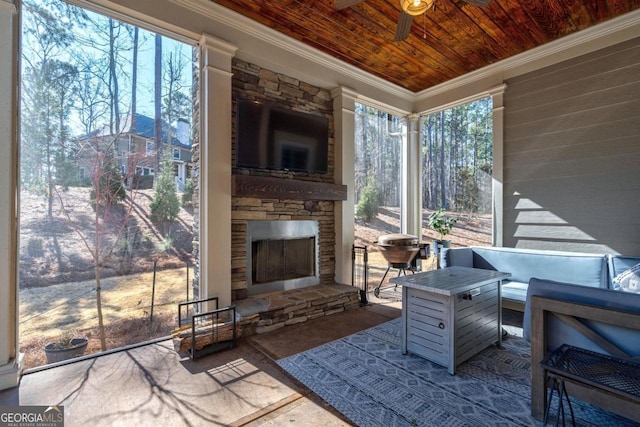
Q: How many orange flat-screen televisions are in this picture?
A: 0